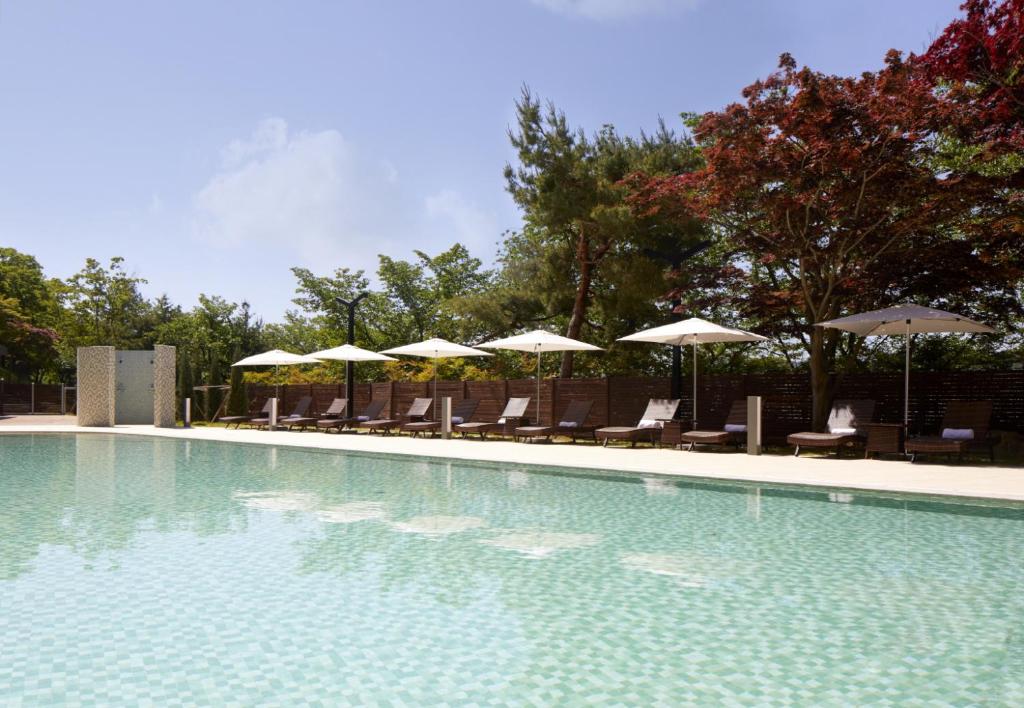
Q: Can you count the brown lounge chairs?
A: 12